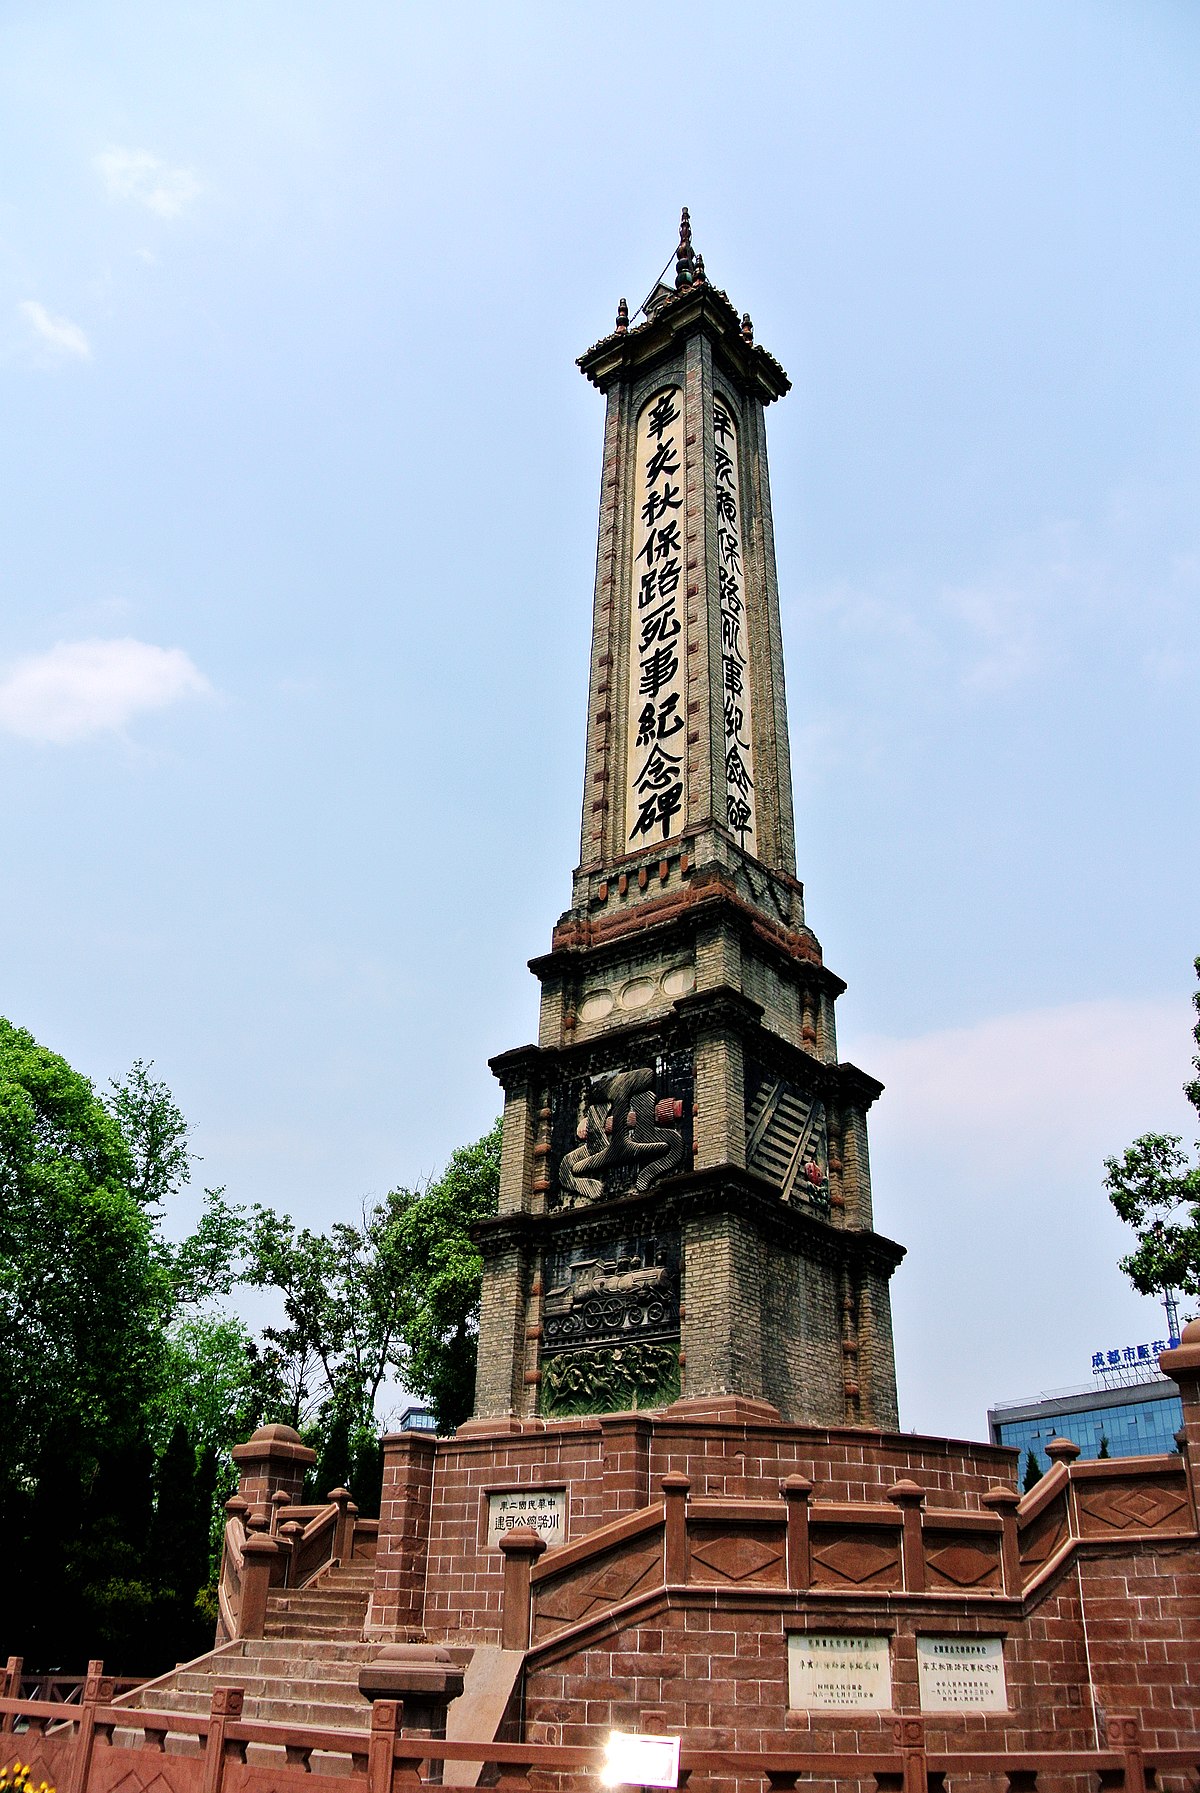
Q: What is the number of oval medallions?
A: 3